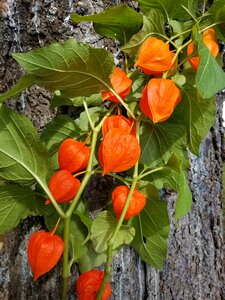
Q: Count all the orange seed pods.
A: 11